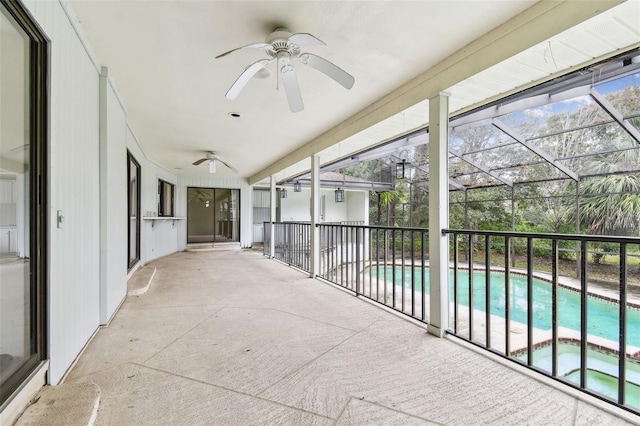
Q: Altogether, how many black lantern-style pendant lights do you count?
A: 4